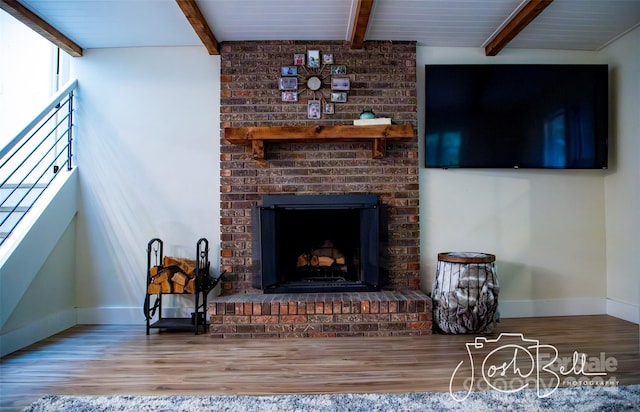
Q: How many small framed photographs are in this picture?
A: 11